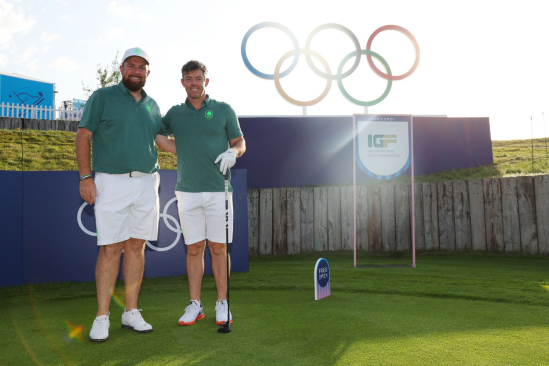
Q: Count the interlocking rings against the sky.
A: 5